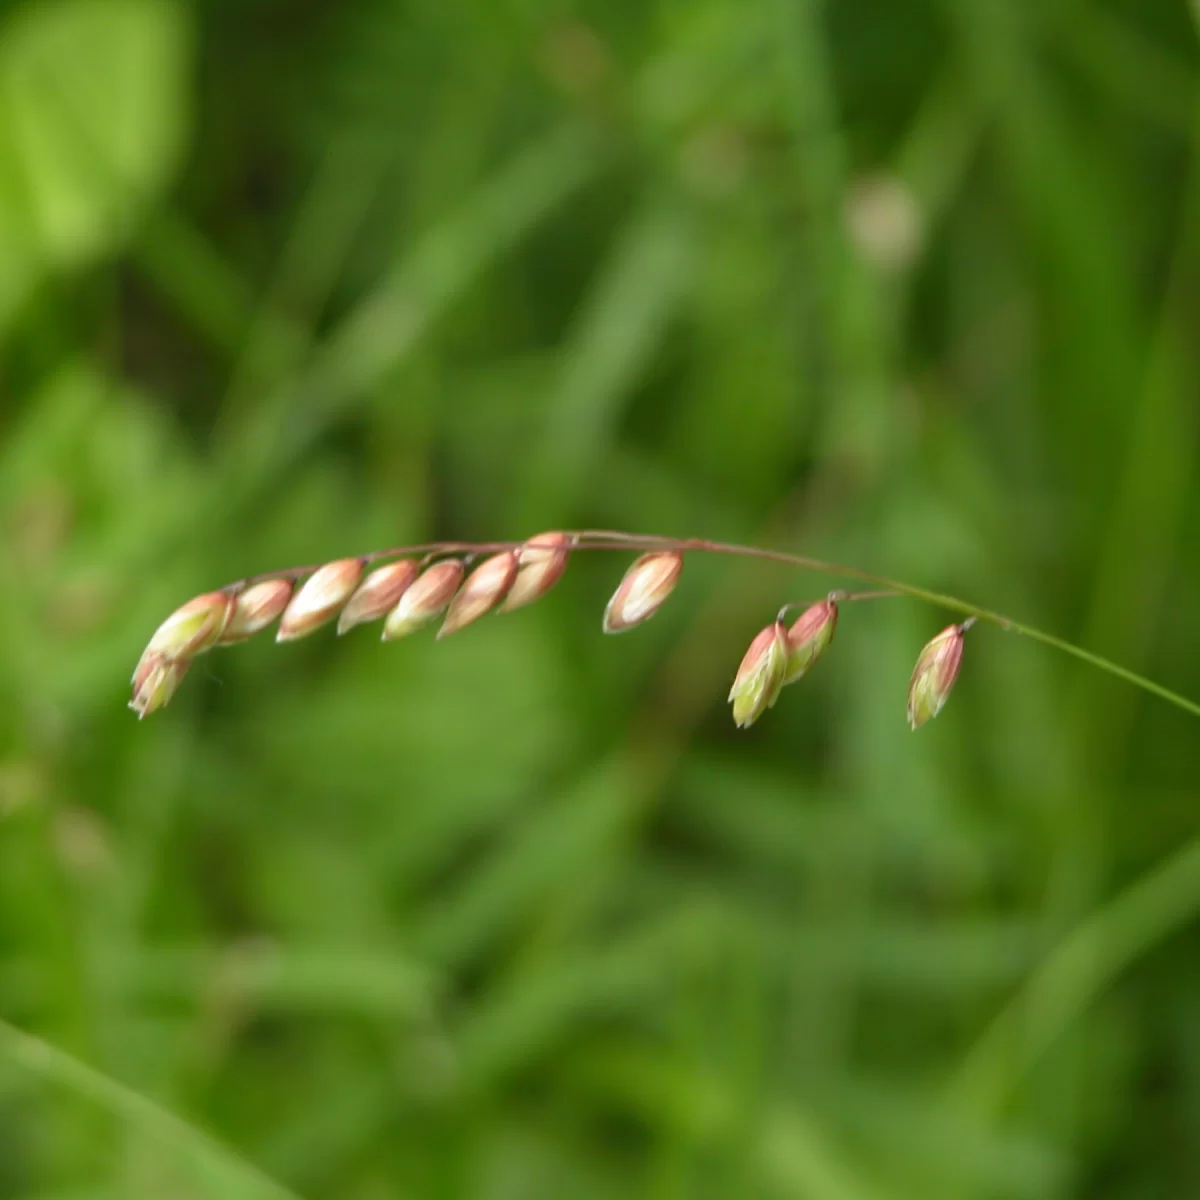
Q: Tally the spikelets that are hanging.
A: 12